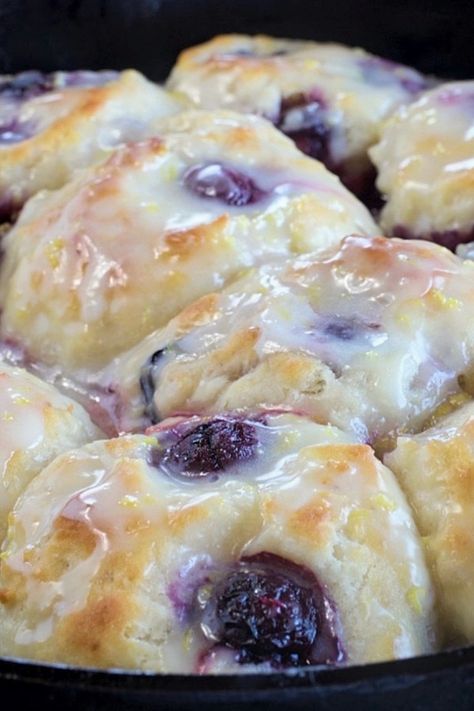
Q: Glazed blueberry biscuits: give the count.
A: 8